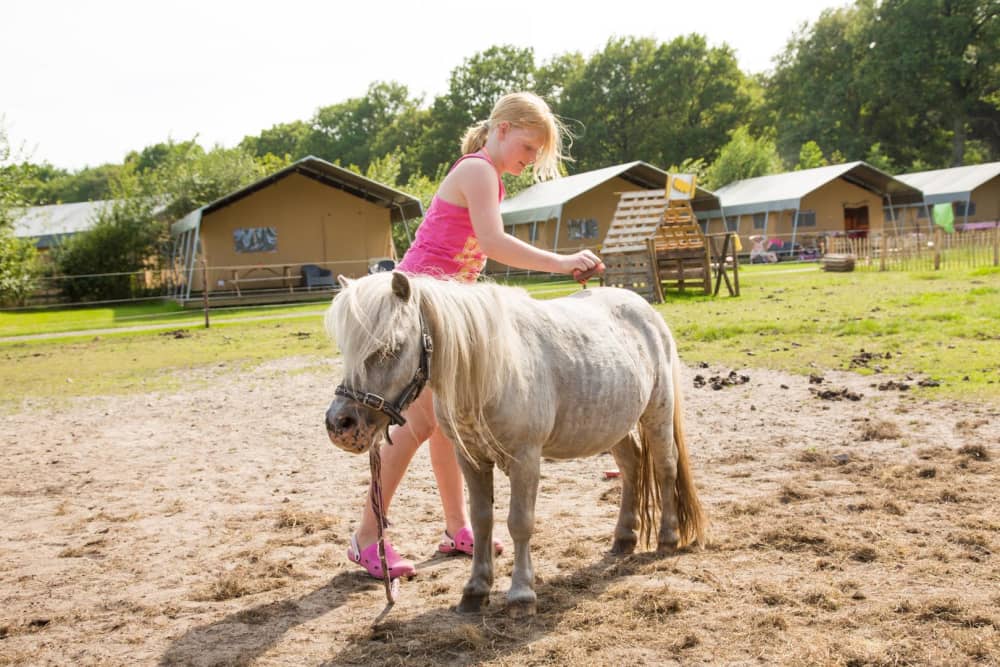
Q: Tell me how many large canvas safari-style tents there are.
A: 5